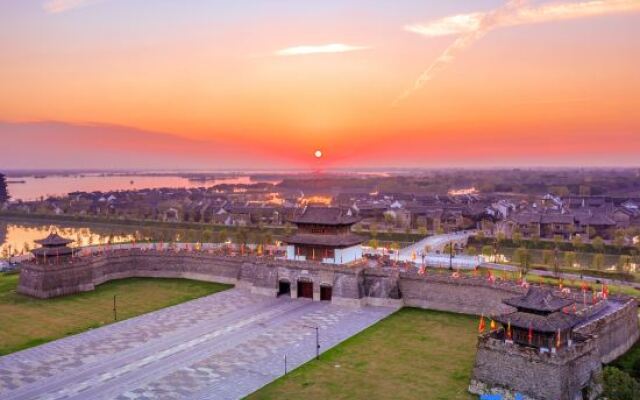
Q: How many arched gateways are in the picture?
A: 3